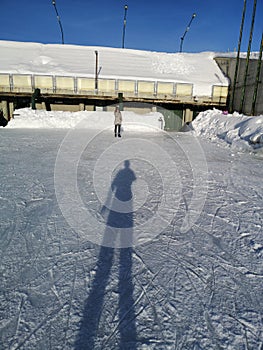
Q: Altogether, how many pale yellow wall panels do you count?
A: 11